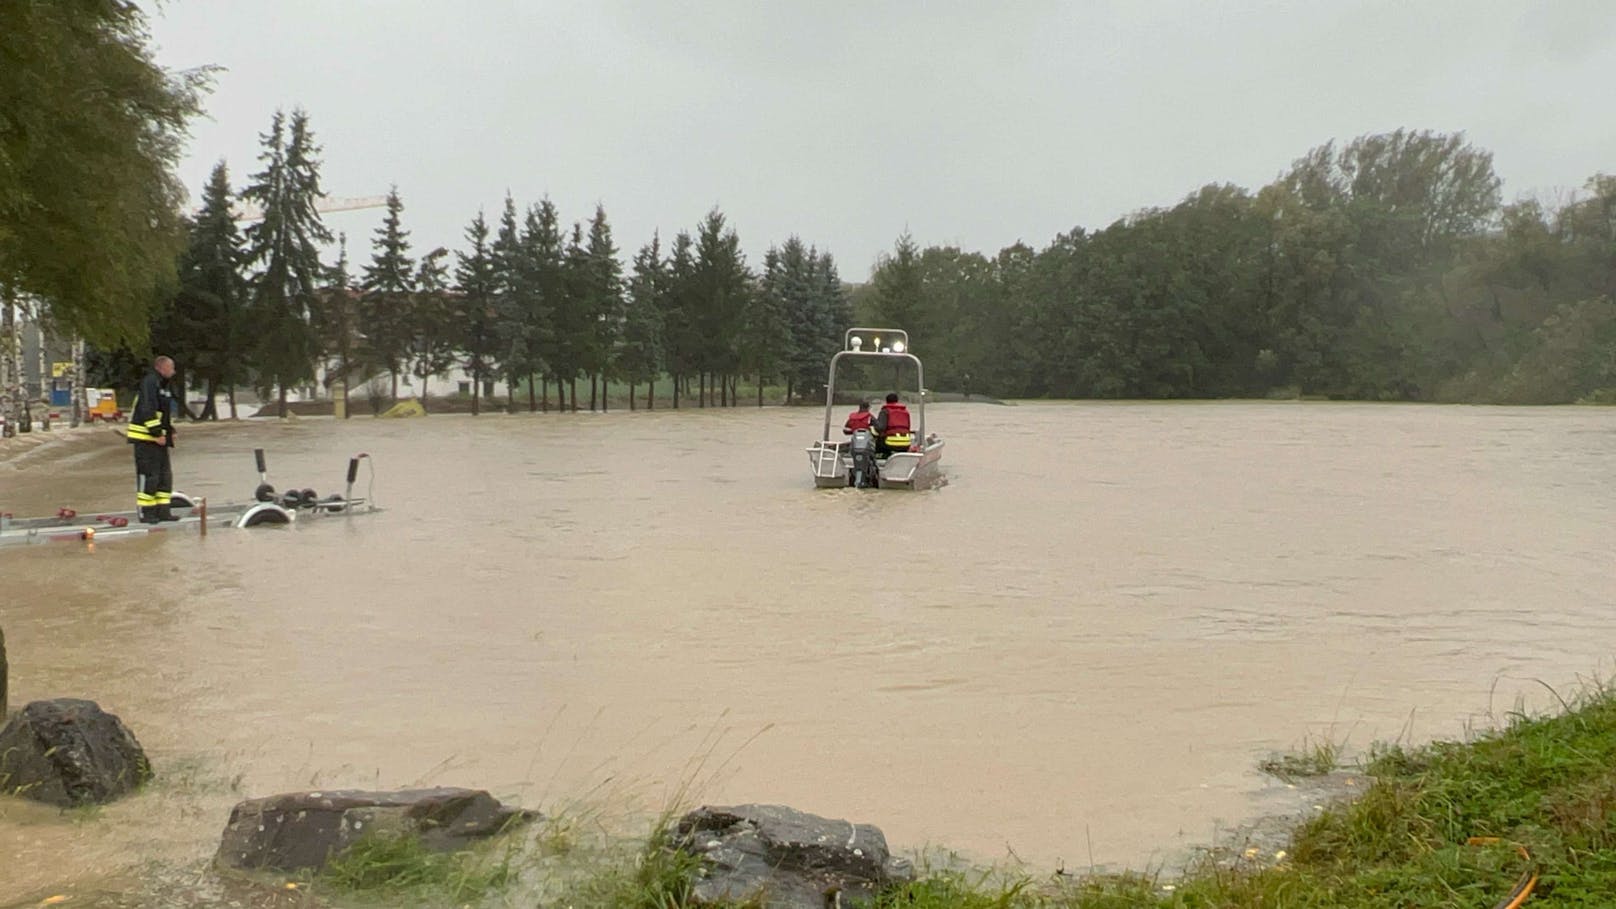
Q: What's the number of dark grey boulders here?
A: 3